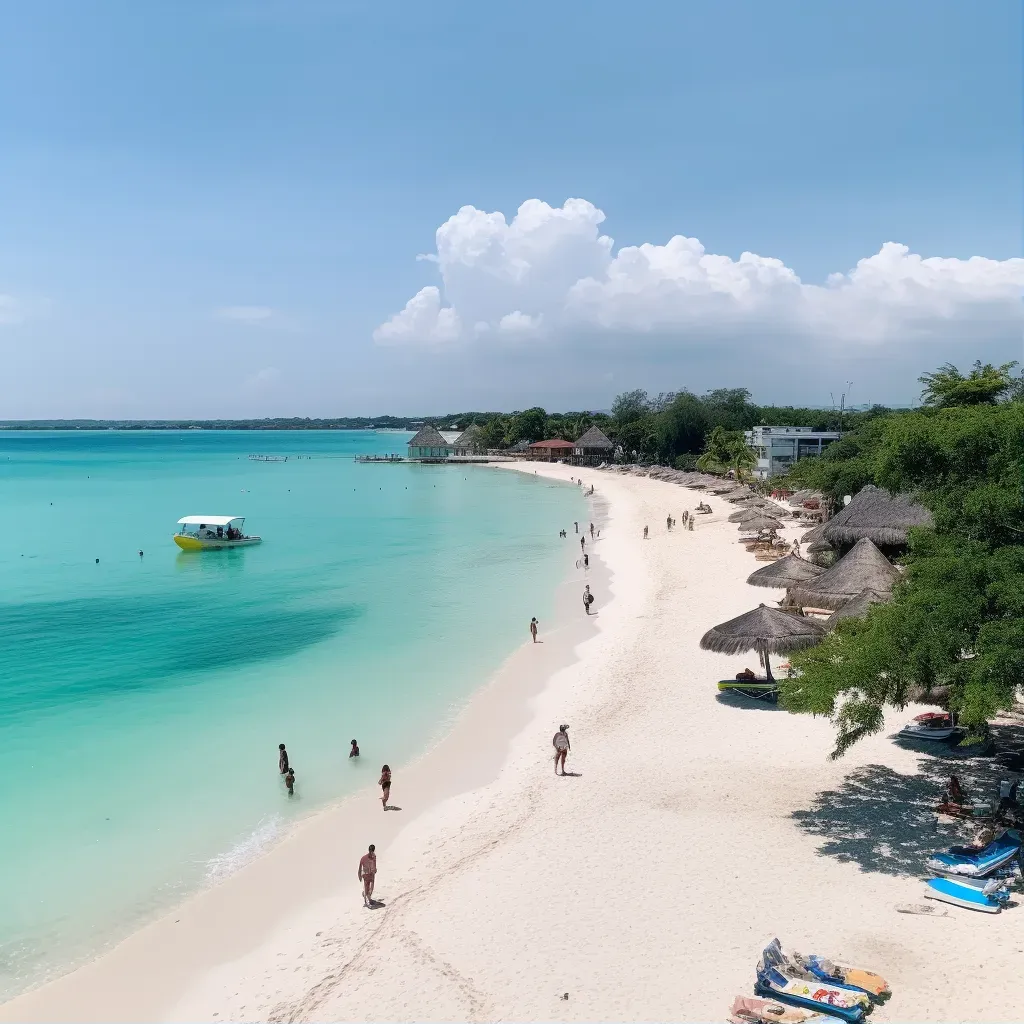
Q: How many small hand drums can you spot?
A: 0